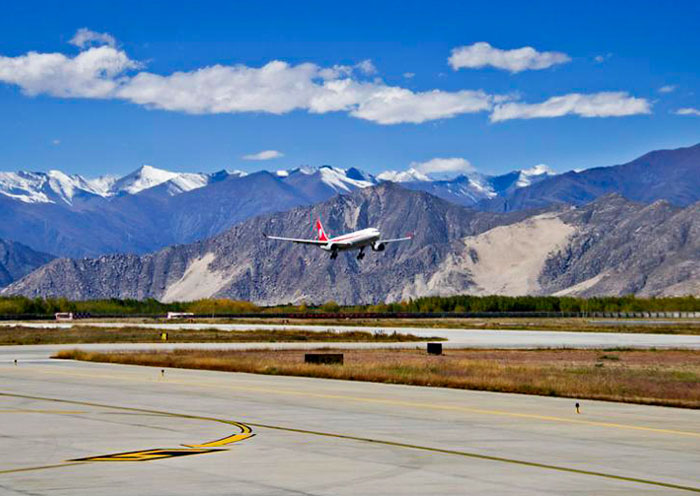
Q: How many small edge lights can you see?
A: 3